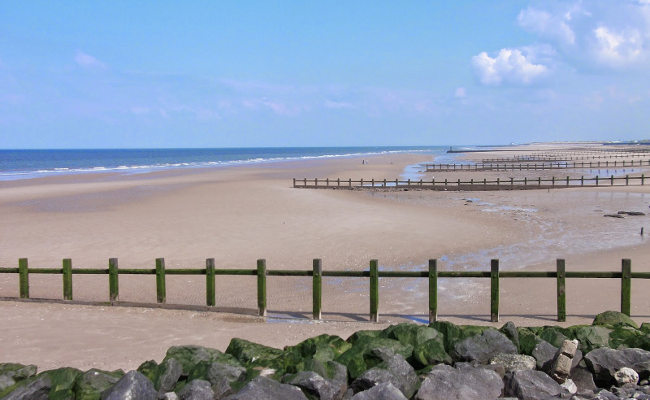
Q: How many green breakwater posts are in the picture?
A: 12